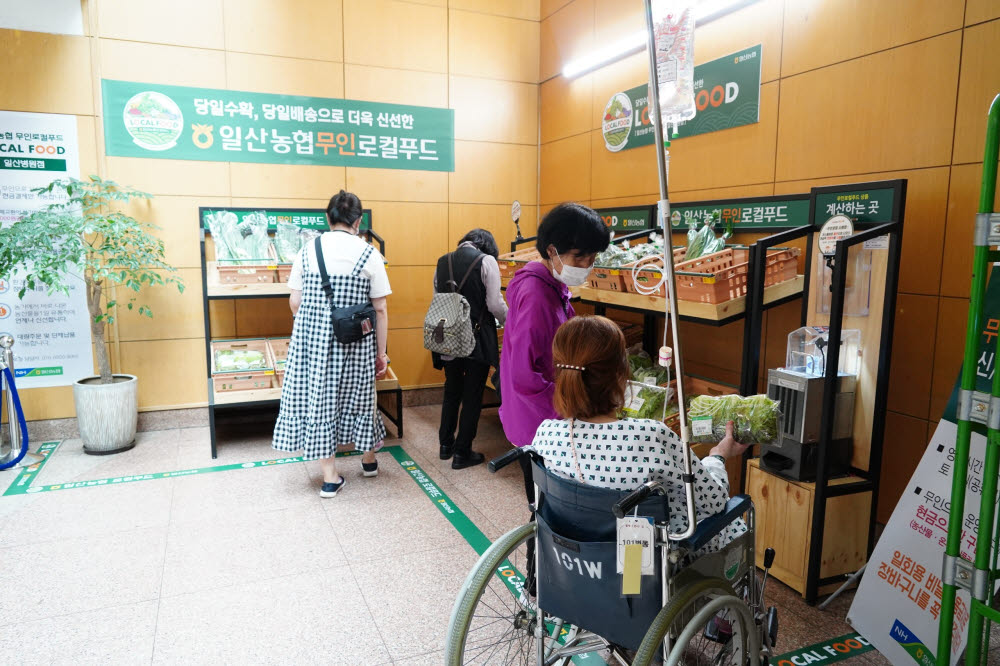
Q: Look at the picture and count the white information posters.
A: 2